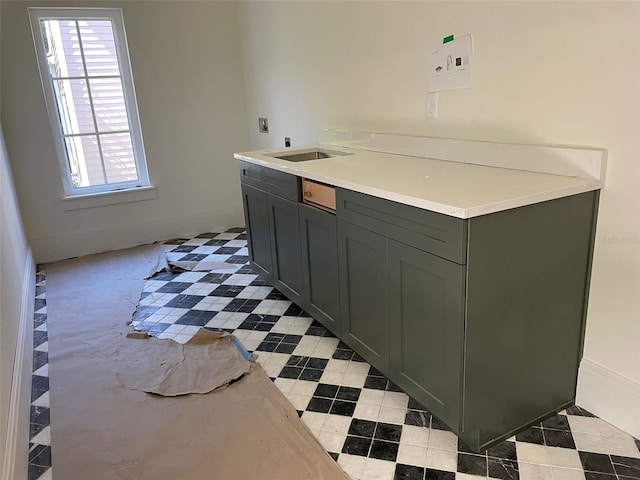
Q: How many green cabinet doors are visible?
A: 5